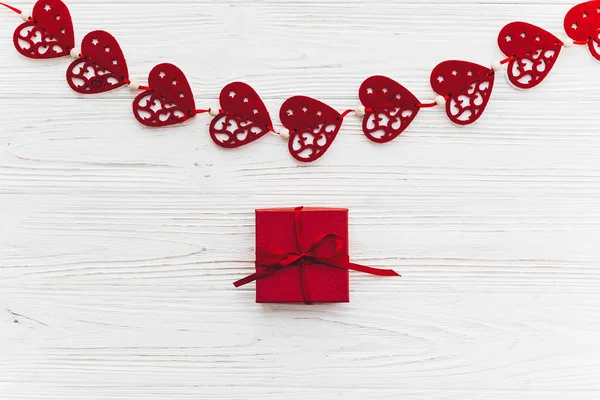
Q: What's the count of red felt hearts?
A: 9